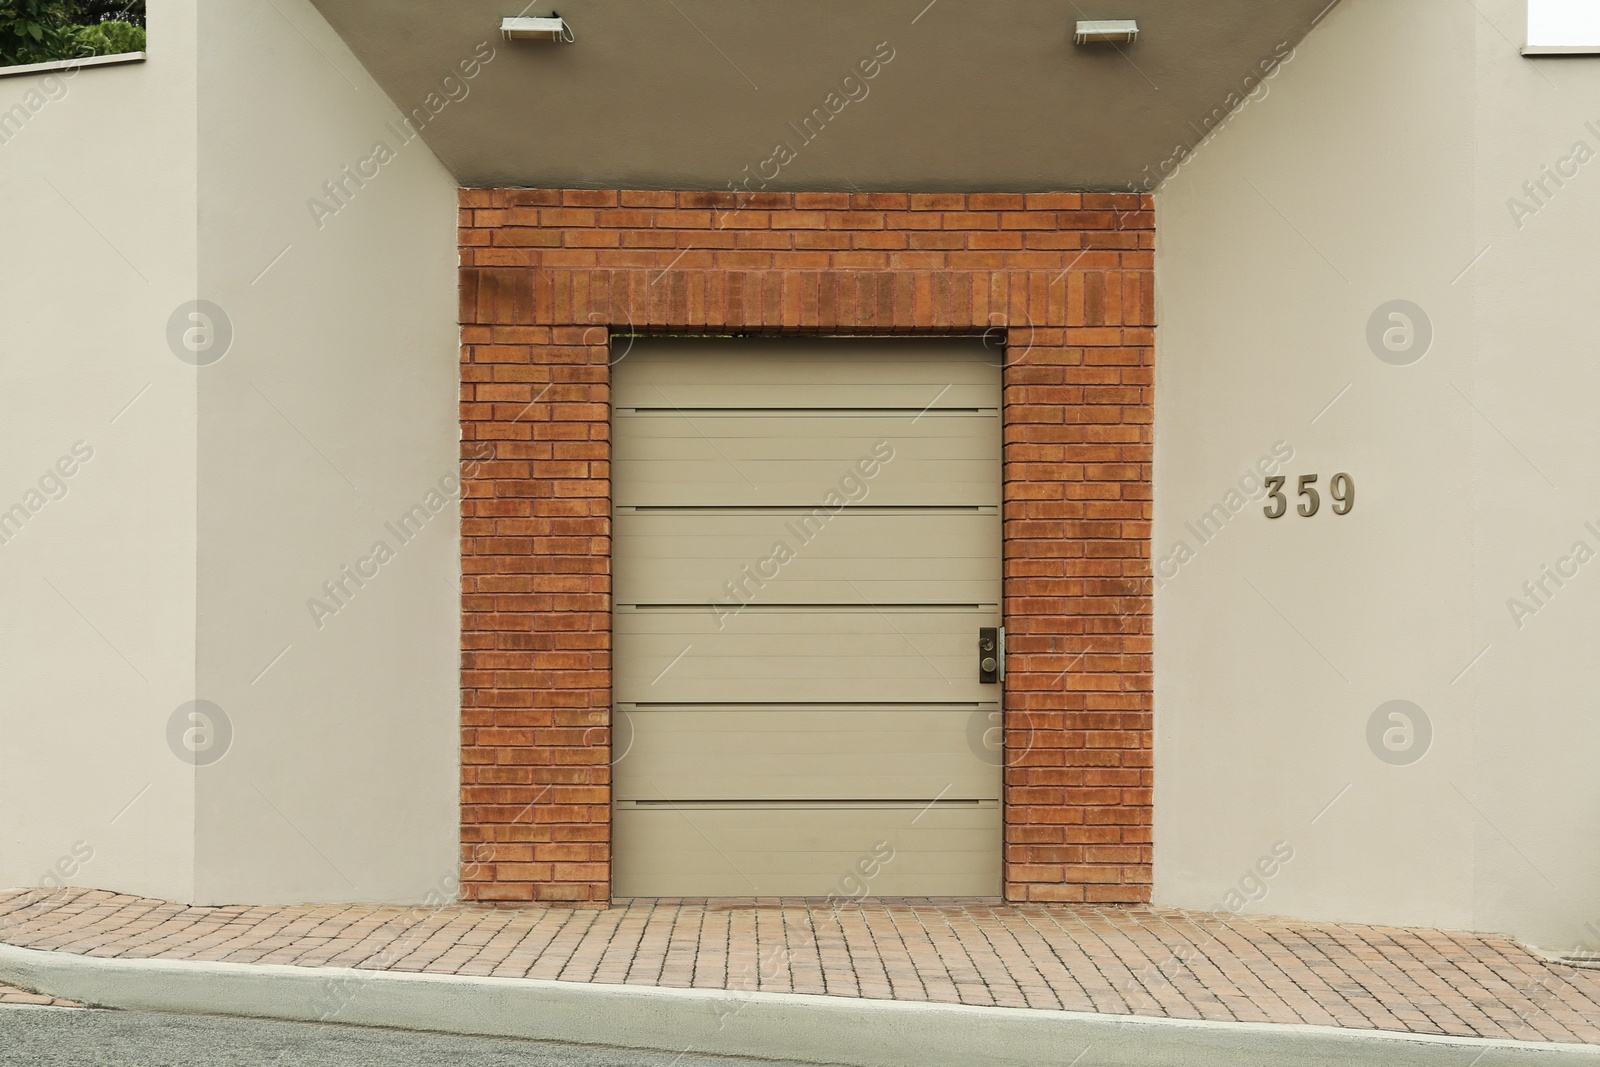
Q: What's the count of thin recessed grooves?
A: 5